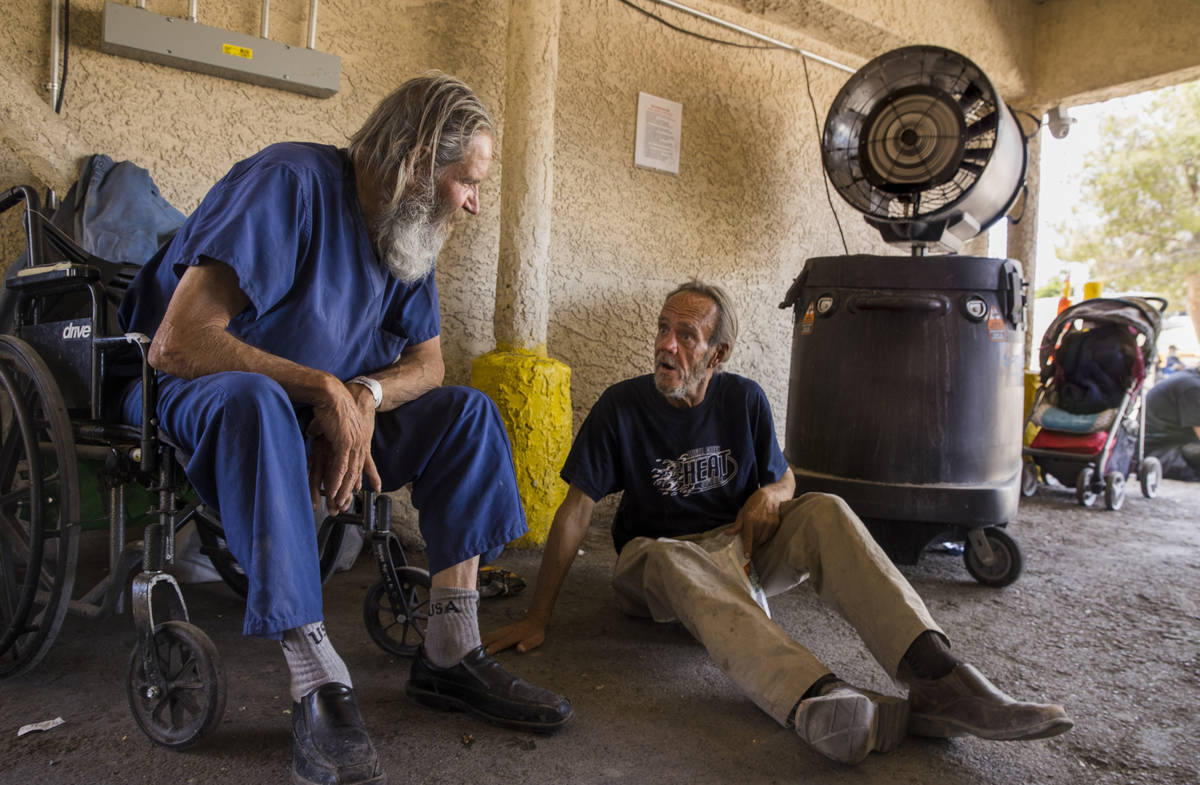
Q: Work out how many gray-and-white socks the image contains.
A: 2